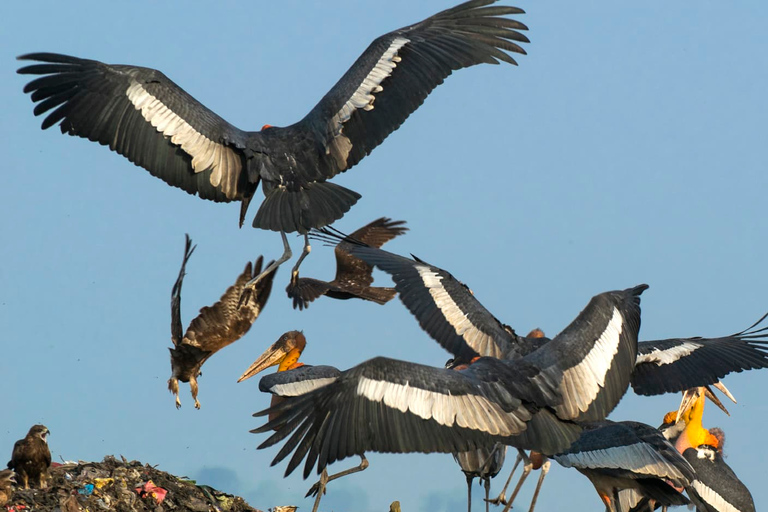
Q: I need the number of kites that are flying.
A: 2